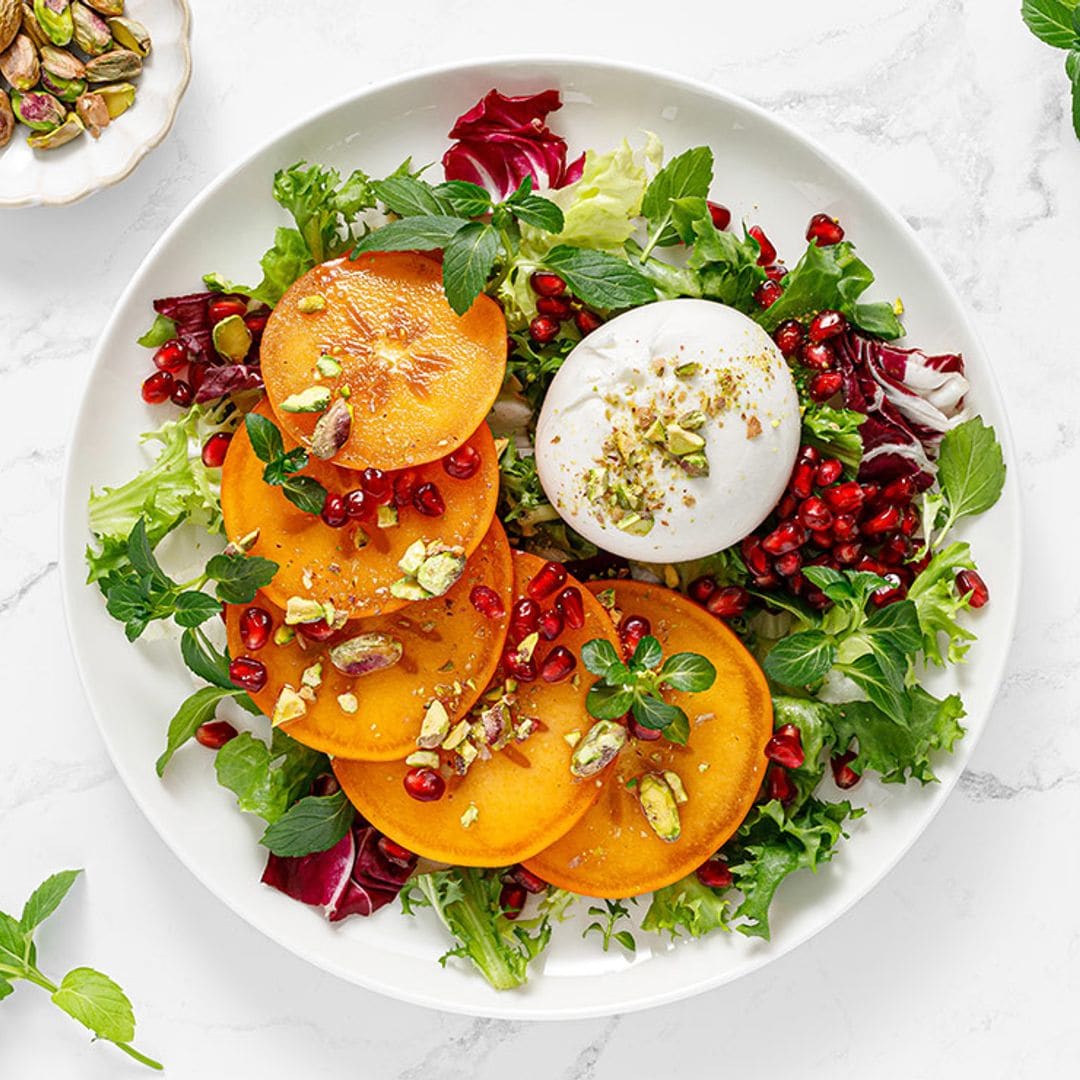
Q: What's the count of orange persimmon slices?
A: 5